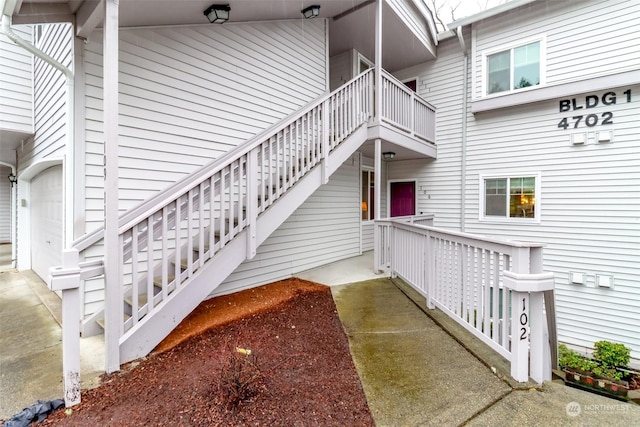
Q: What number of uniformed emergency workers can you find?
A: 0